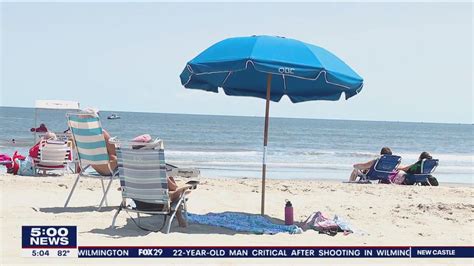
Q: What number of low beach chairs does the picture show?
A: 2